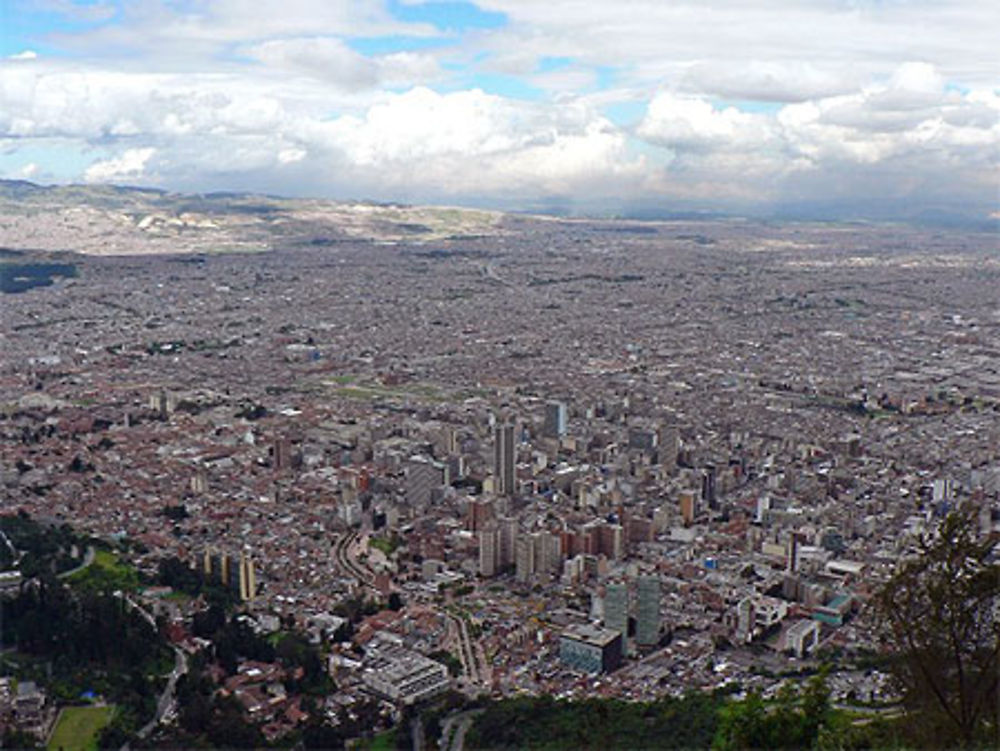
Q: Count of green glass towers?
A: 2